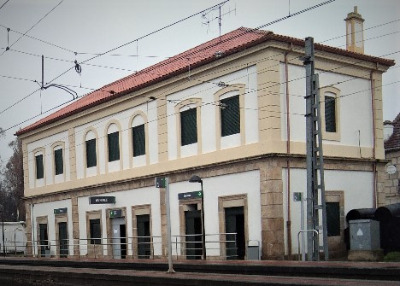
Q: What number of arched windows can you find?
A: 8